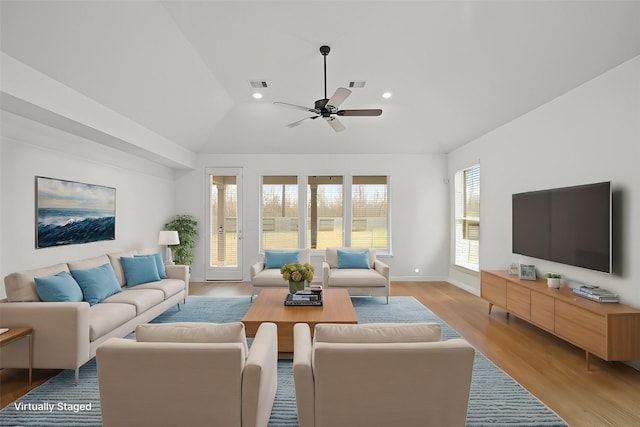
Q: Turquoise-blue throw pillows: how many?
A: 6